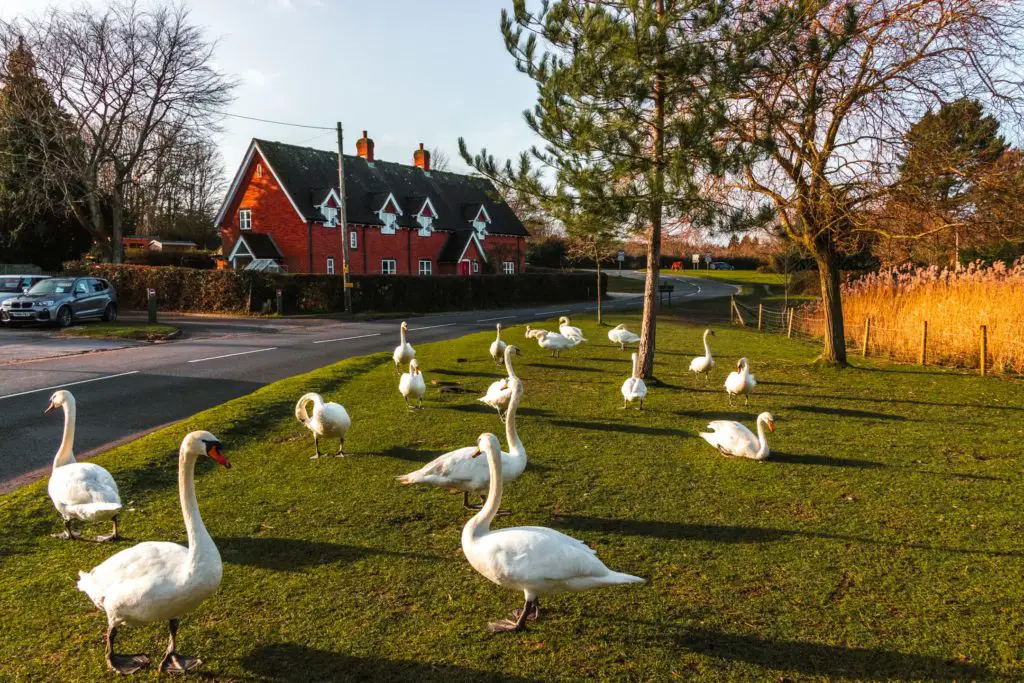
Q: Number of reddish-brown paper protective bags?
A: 0